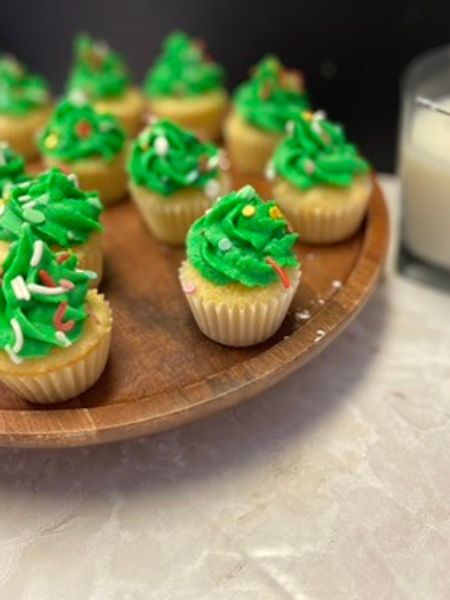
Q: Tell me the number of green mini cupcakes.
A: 11